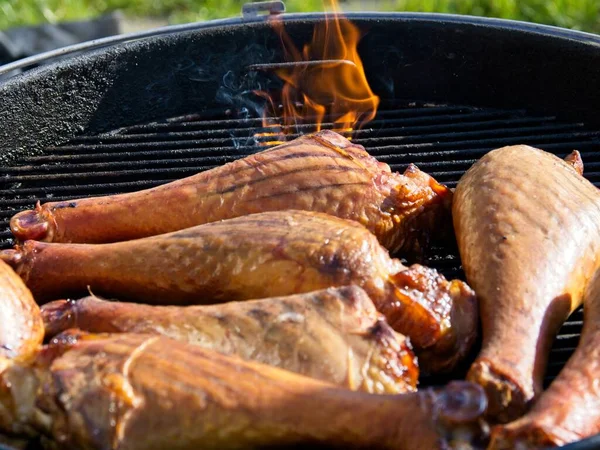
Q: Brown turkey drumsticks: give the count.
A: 7